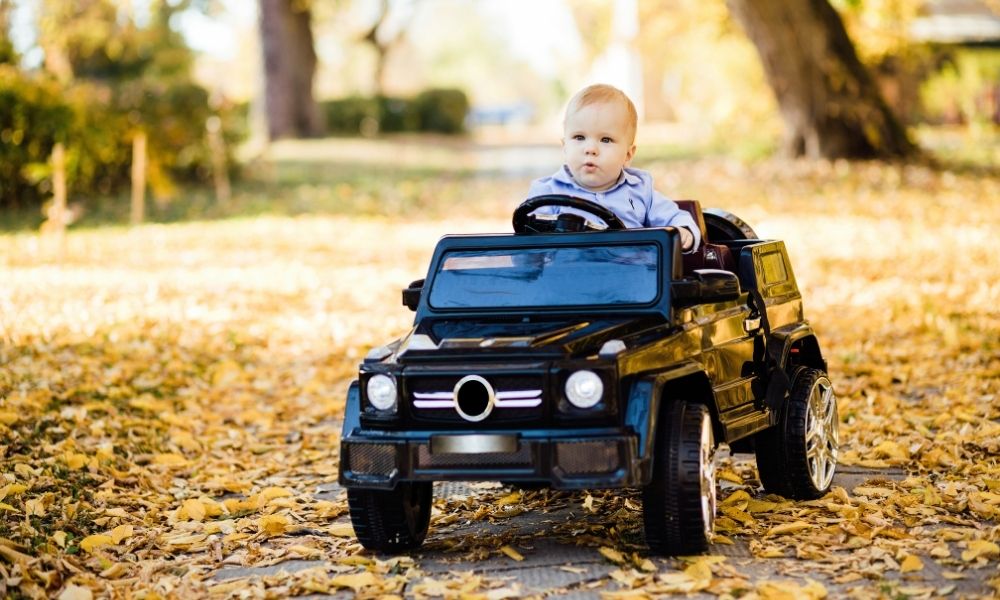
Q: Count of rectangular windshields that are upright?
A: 1